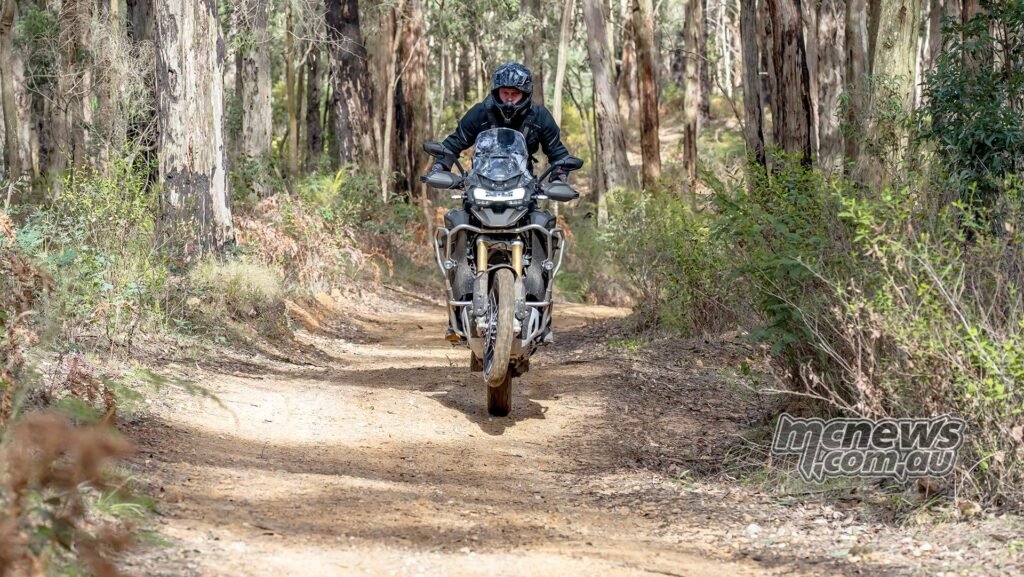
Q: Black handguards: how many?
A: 2